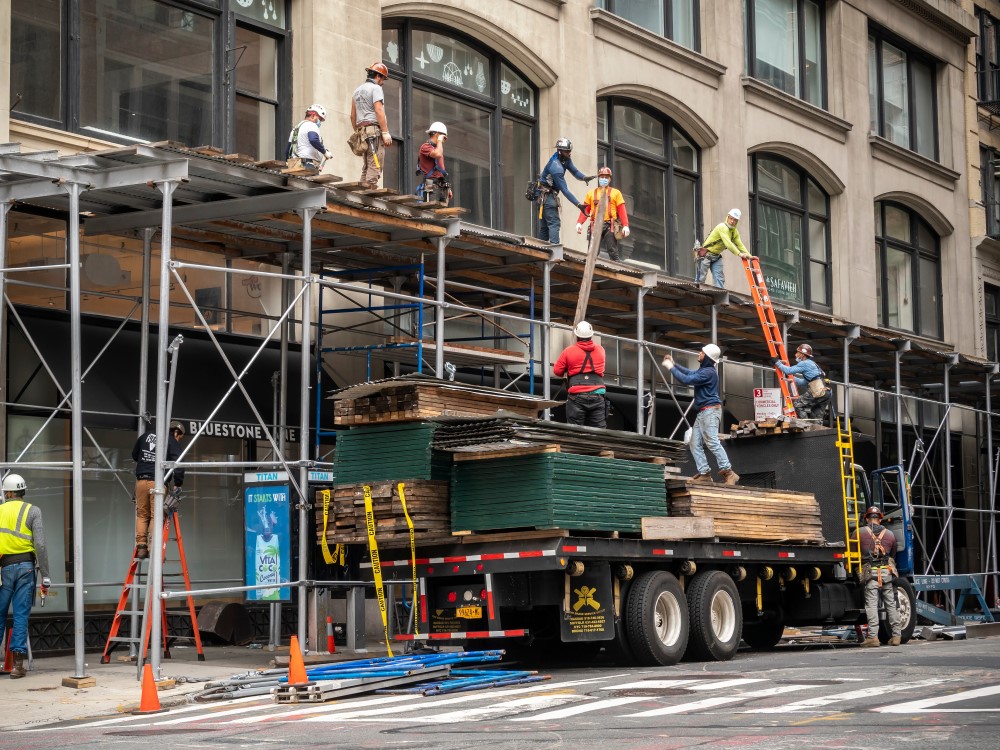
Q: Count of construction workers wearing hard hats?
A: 12